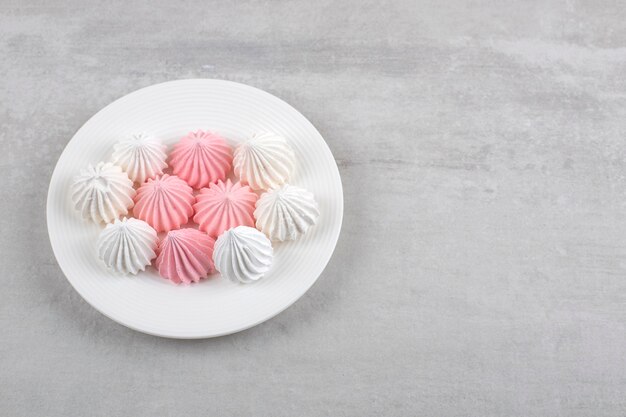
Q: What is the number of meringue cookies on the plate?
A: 10